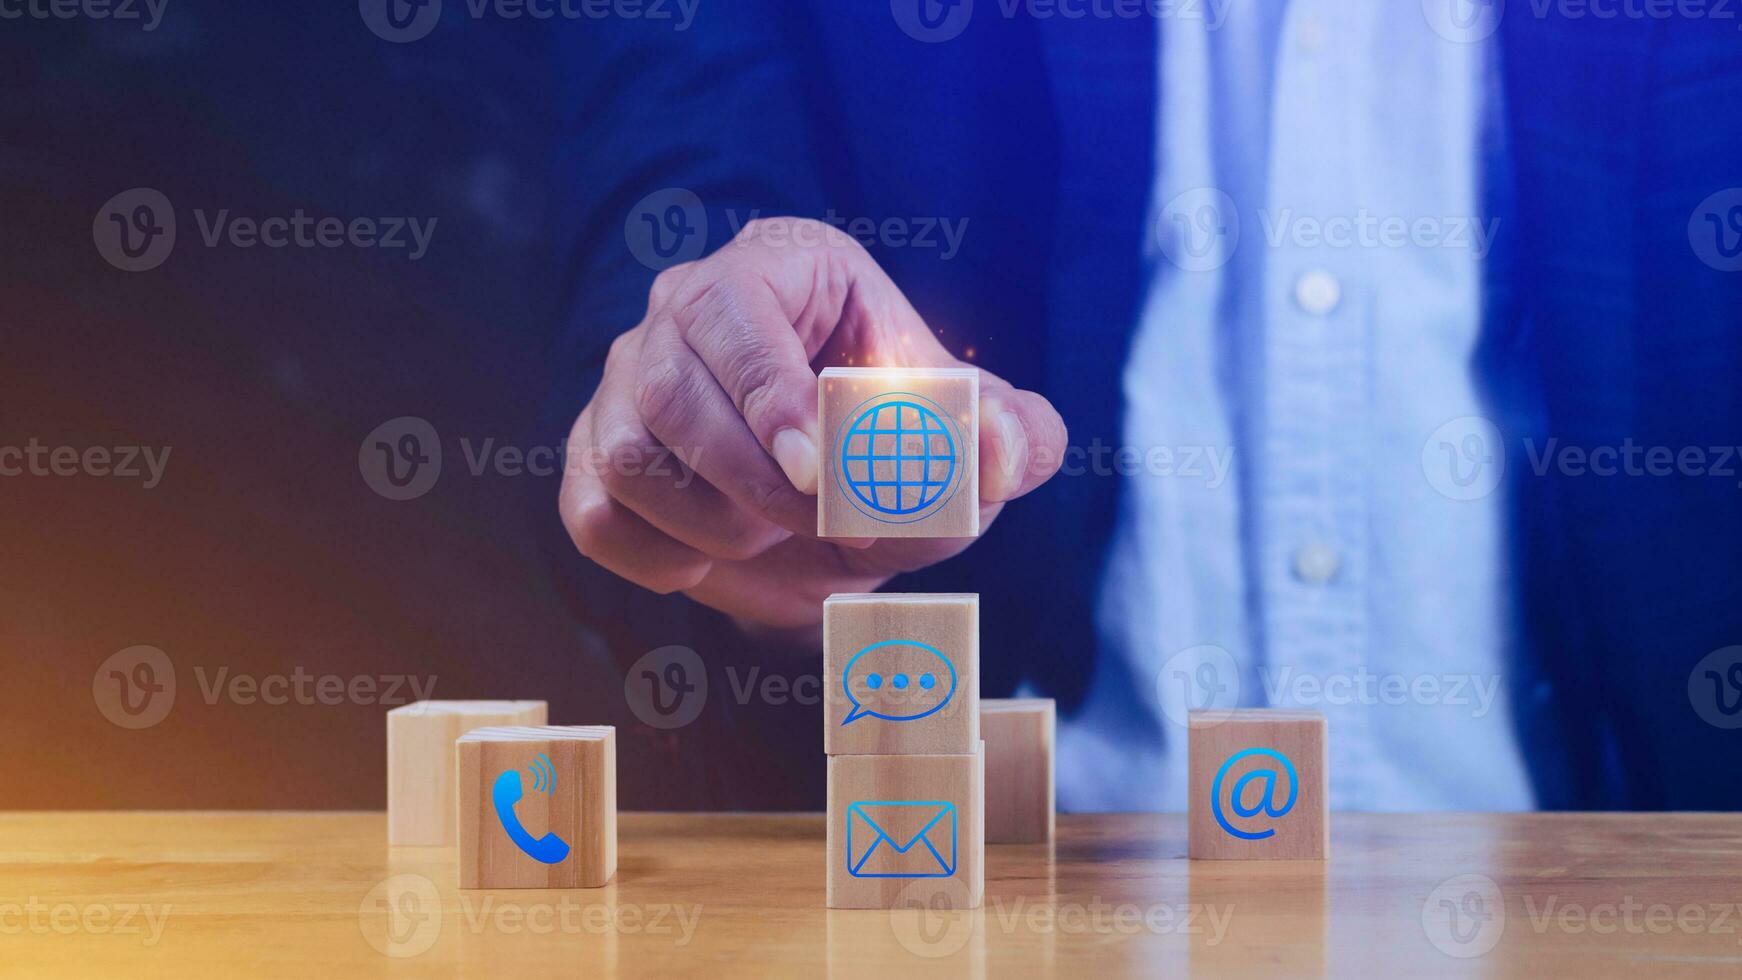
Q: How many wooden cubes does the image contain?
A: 7